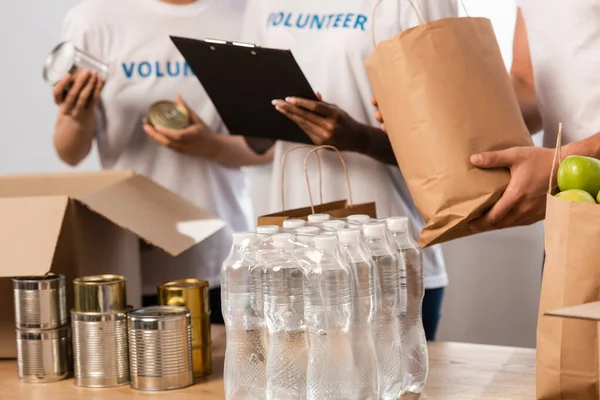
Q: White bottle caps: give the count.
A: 12